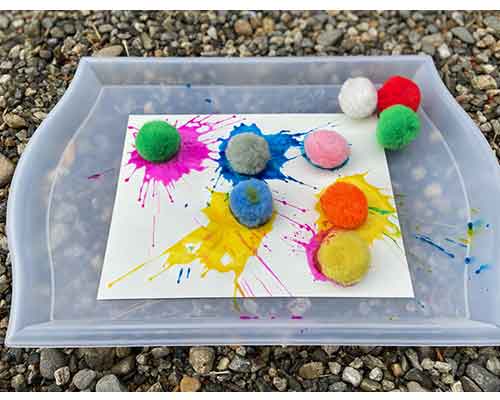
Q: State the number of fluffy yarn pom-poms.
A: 9